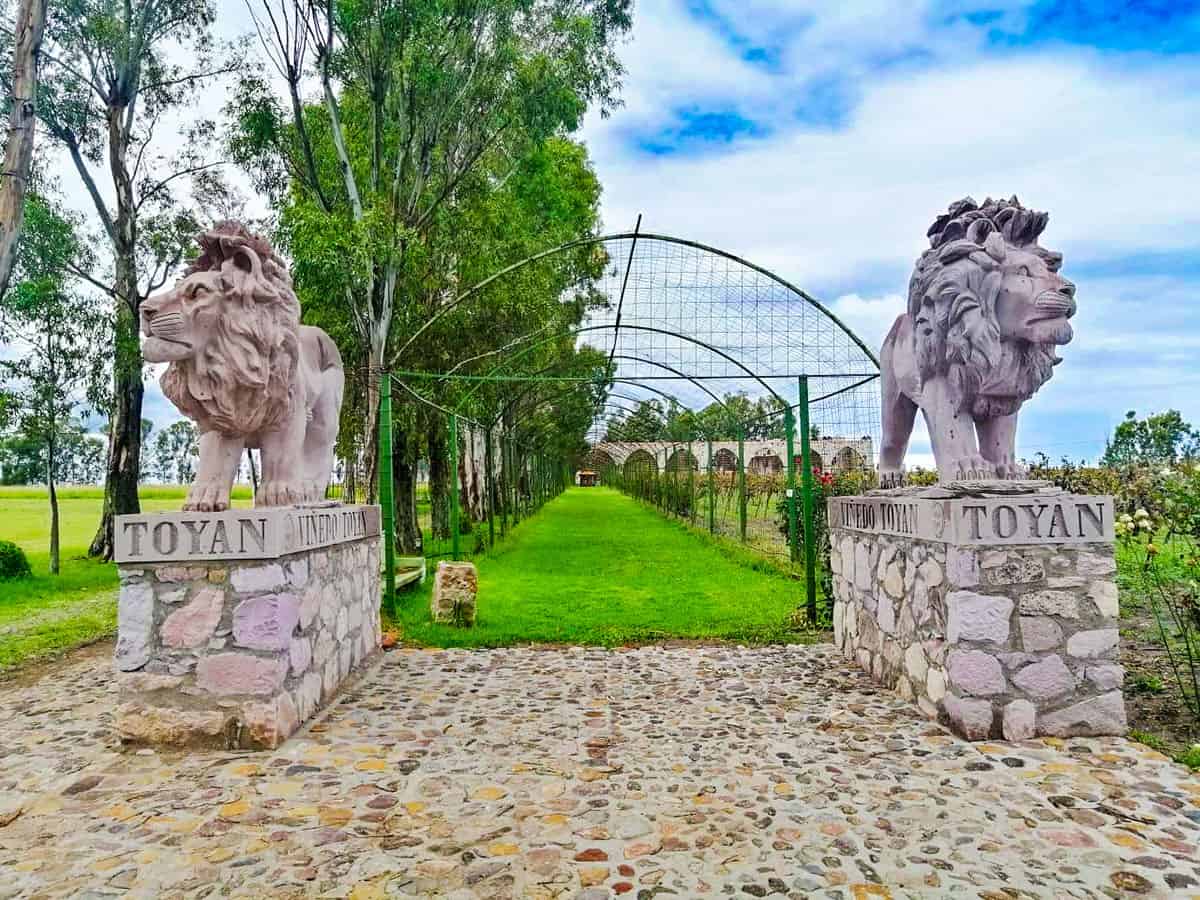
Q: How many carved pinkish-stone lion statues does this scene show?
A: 2